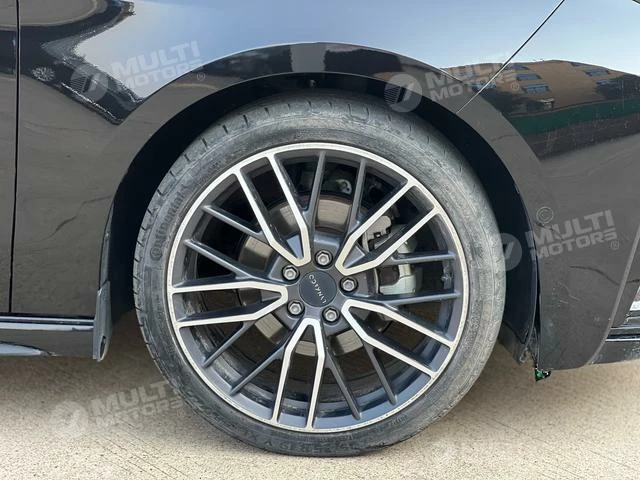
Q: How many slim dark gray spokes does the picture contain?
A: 10